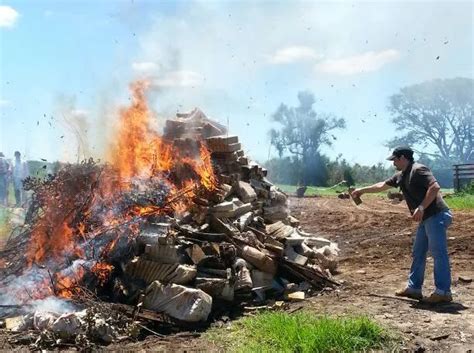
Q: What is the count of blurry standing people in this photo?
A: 2